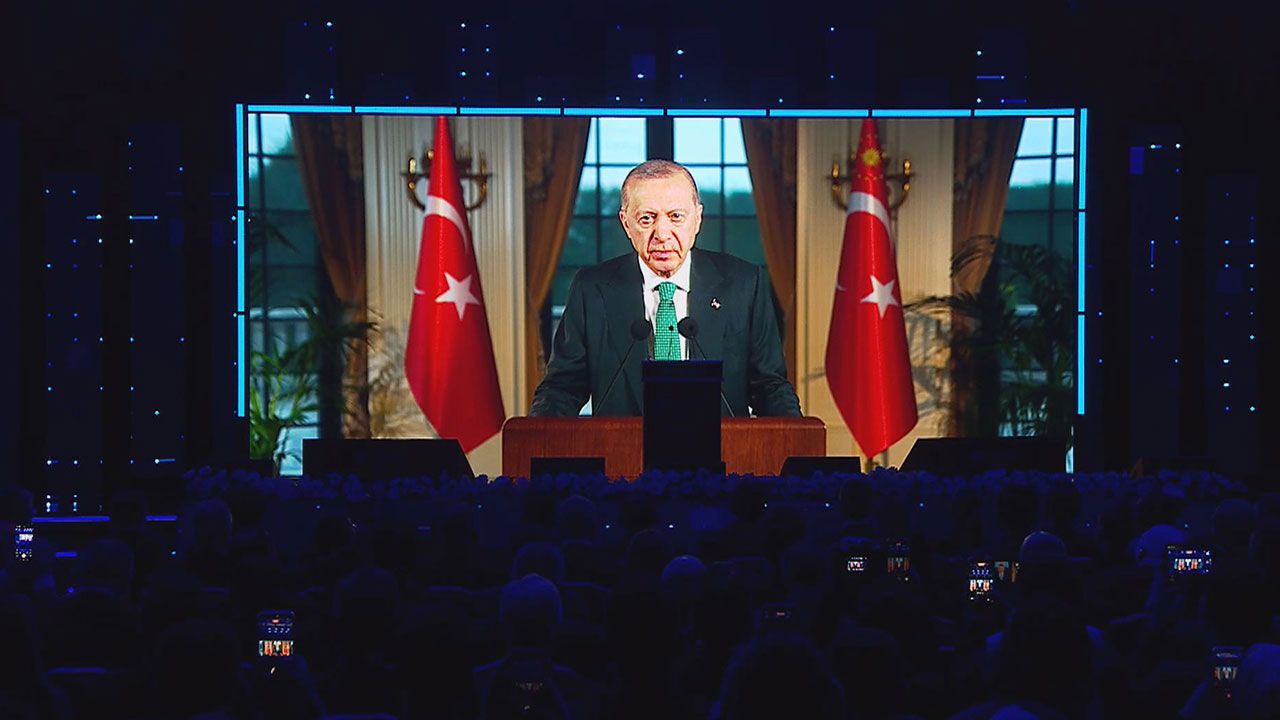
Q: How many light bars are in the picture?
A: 14